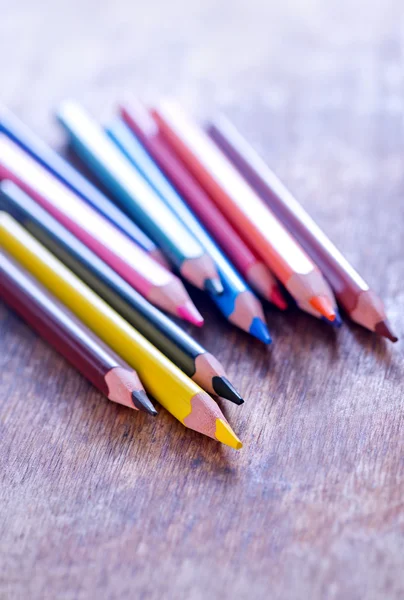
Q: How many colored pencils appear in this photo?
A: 11